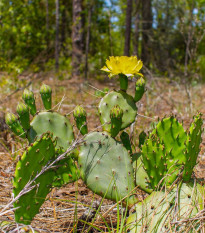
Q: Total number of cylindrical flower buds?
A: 7